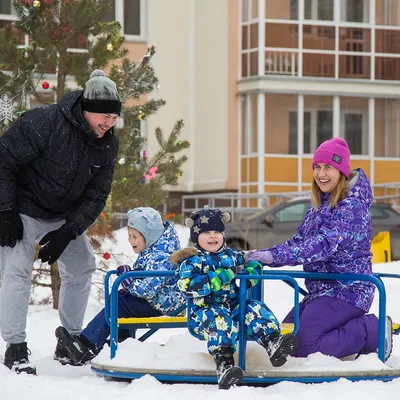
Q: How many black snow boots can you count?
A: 5